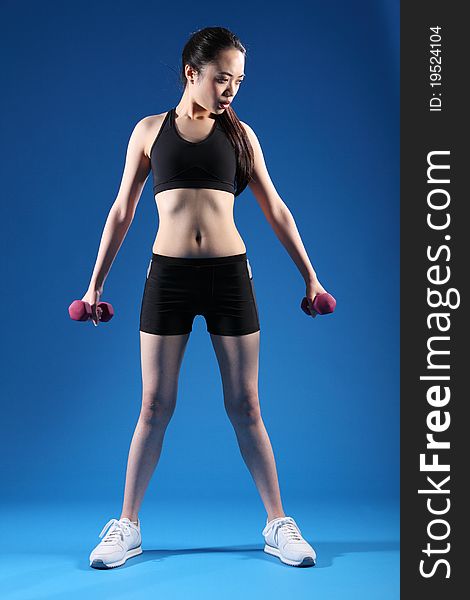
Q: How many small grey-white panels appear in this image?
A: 2